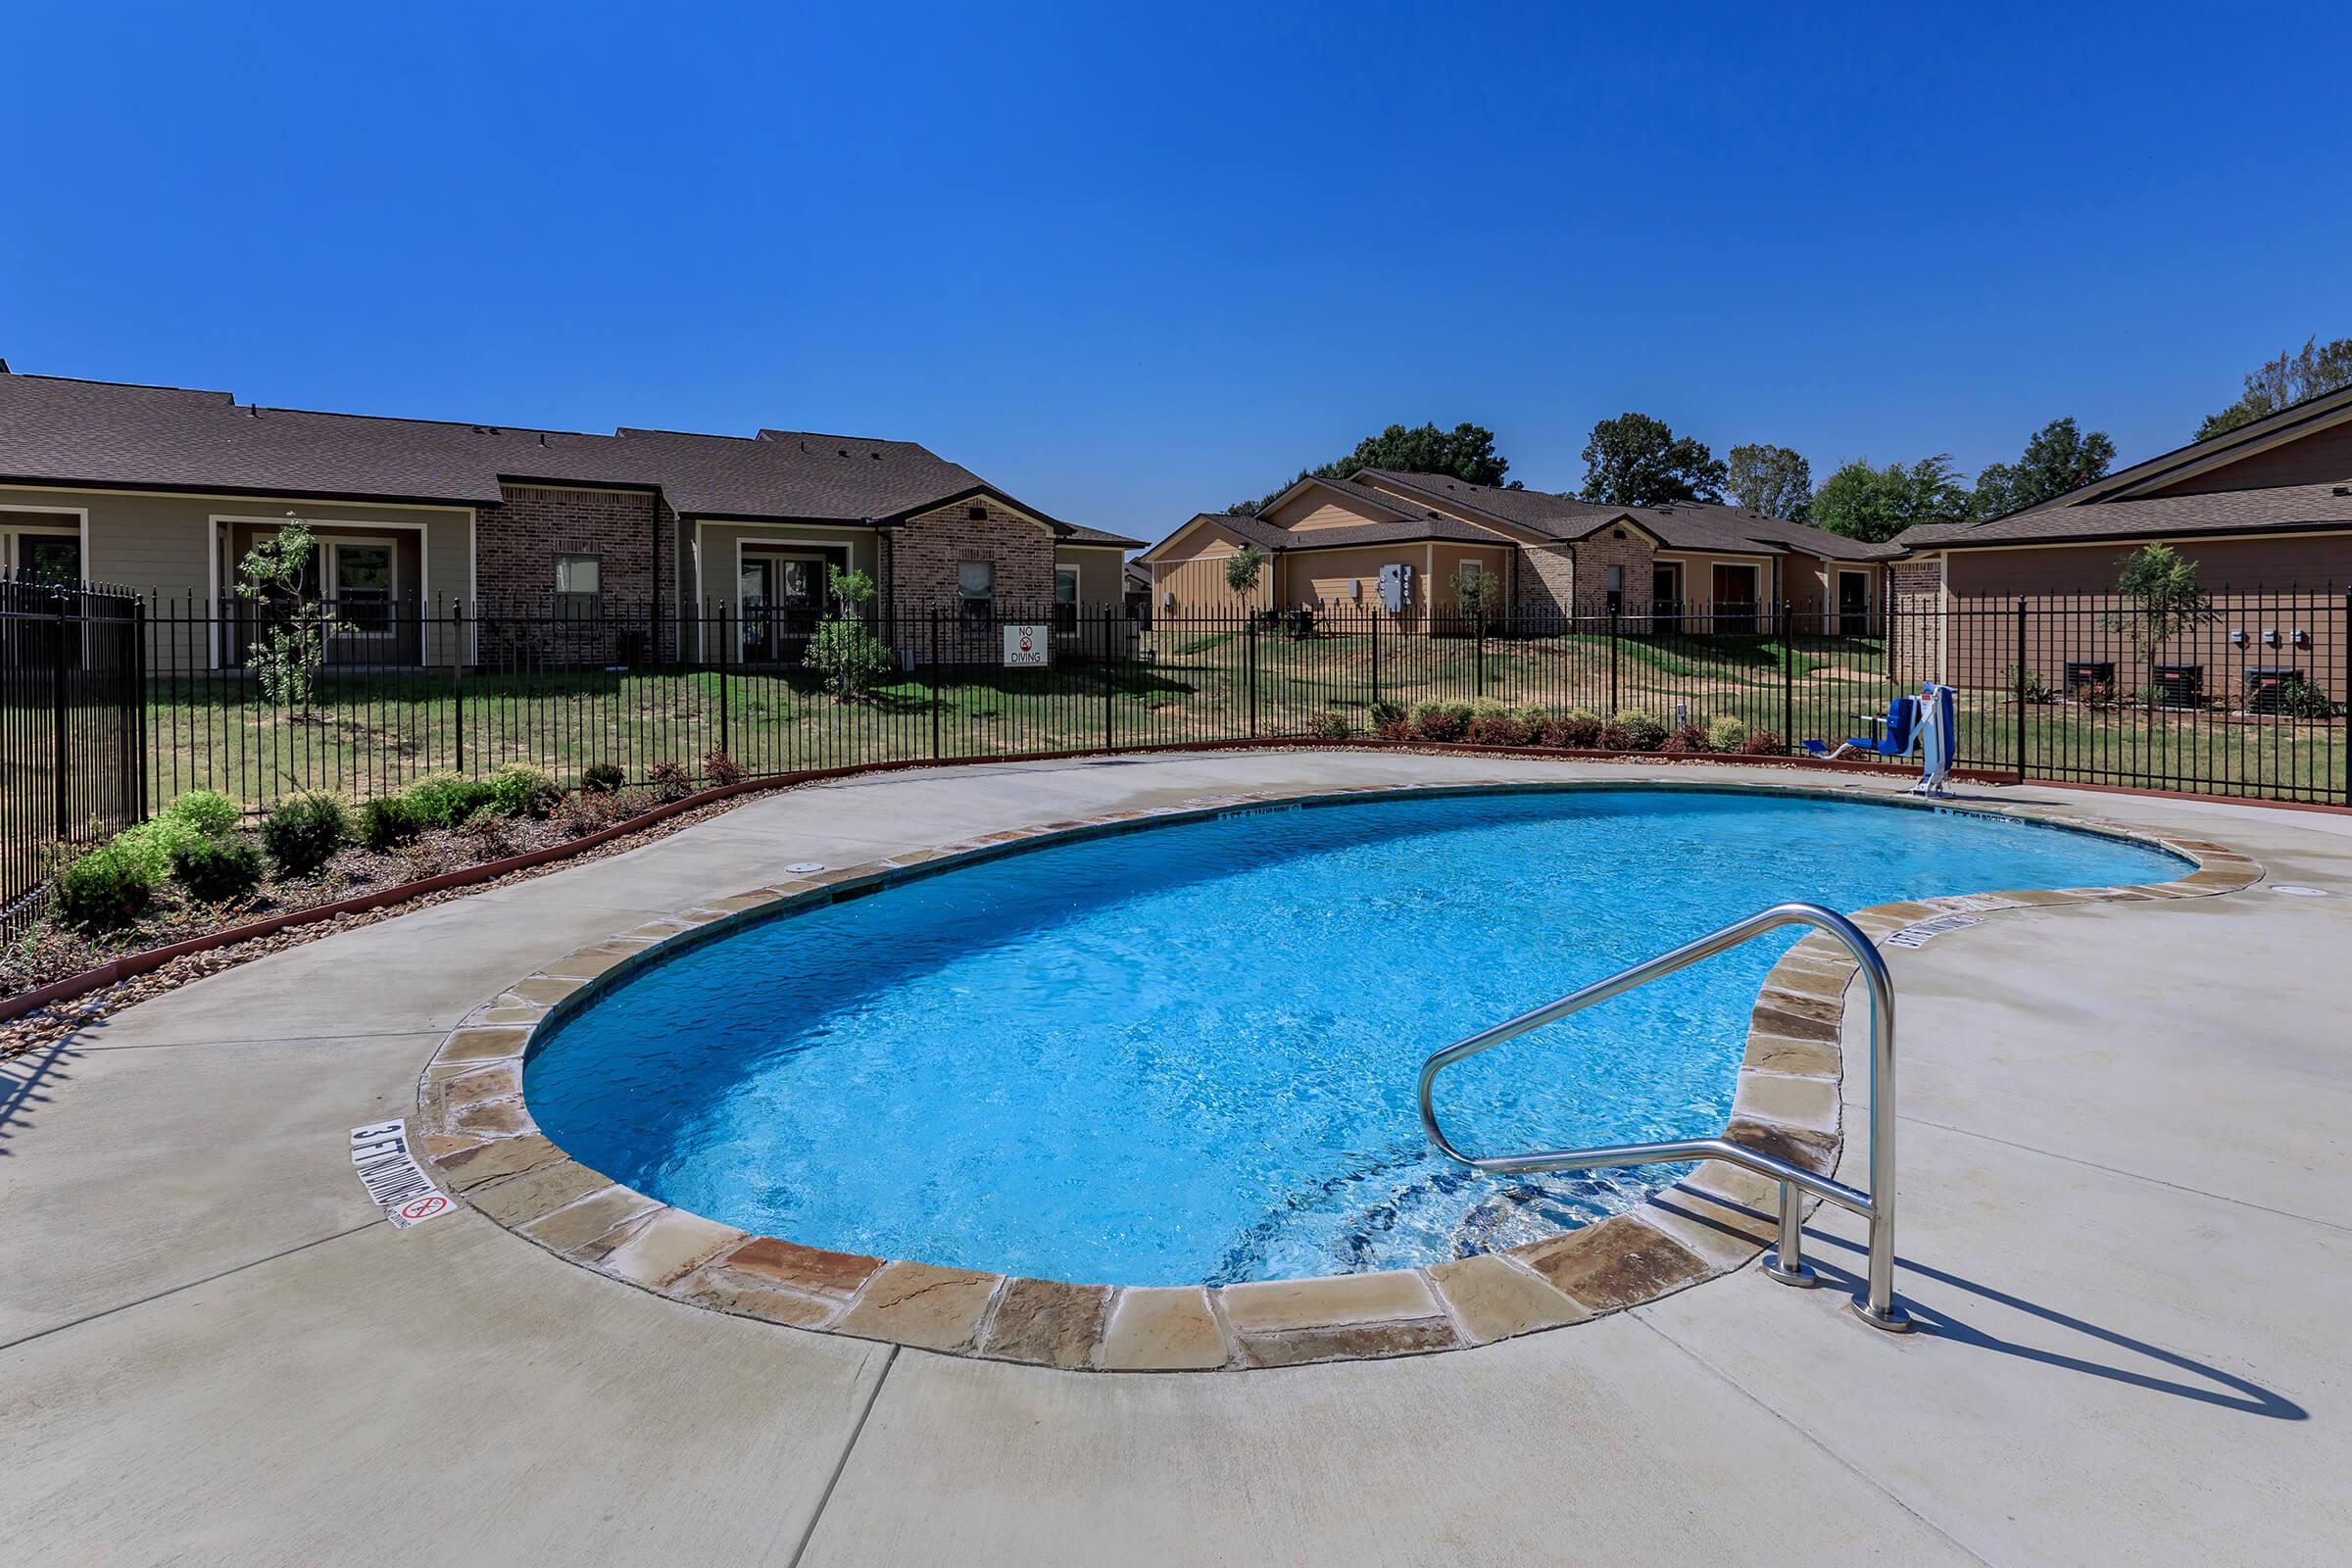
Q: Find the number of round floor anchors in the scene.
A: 2